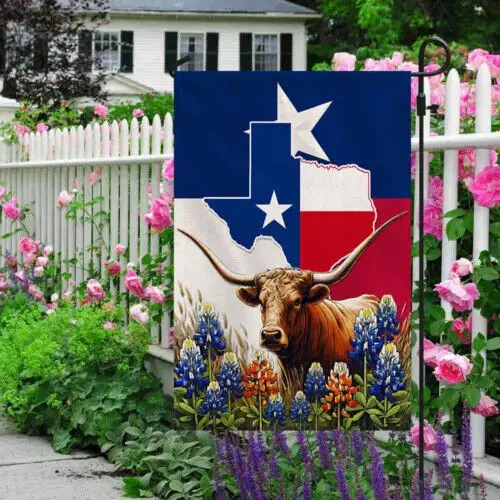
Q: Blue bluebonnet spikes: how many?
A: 10